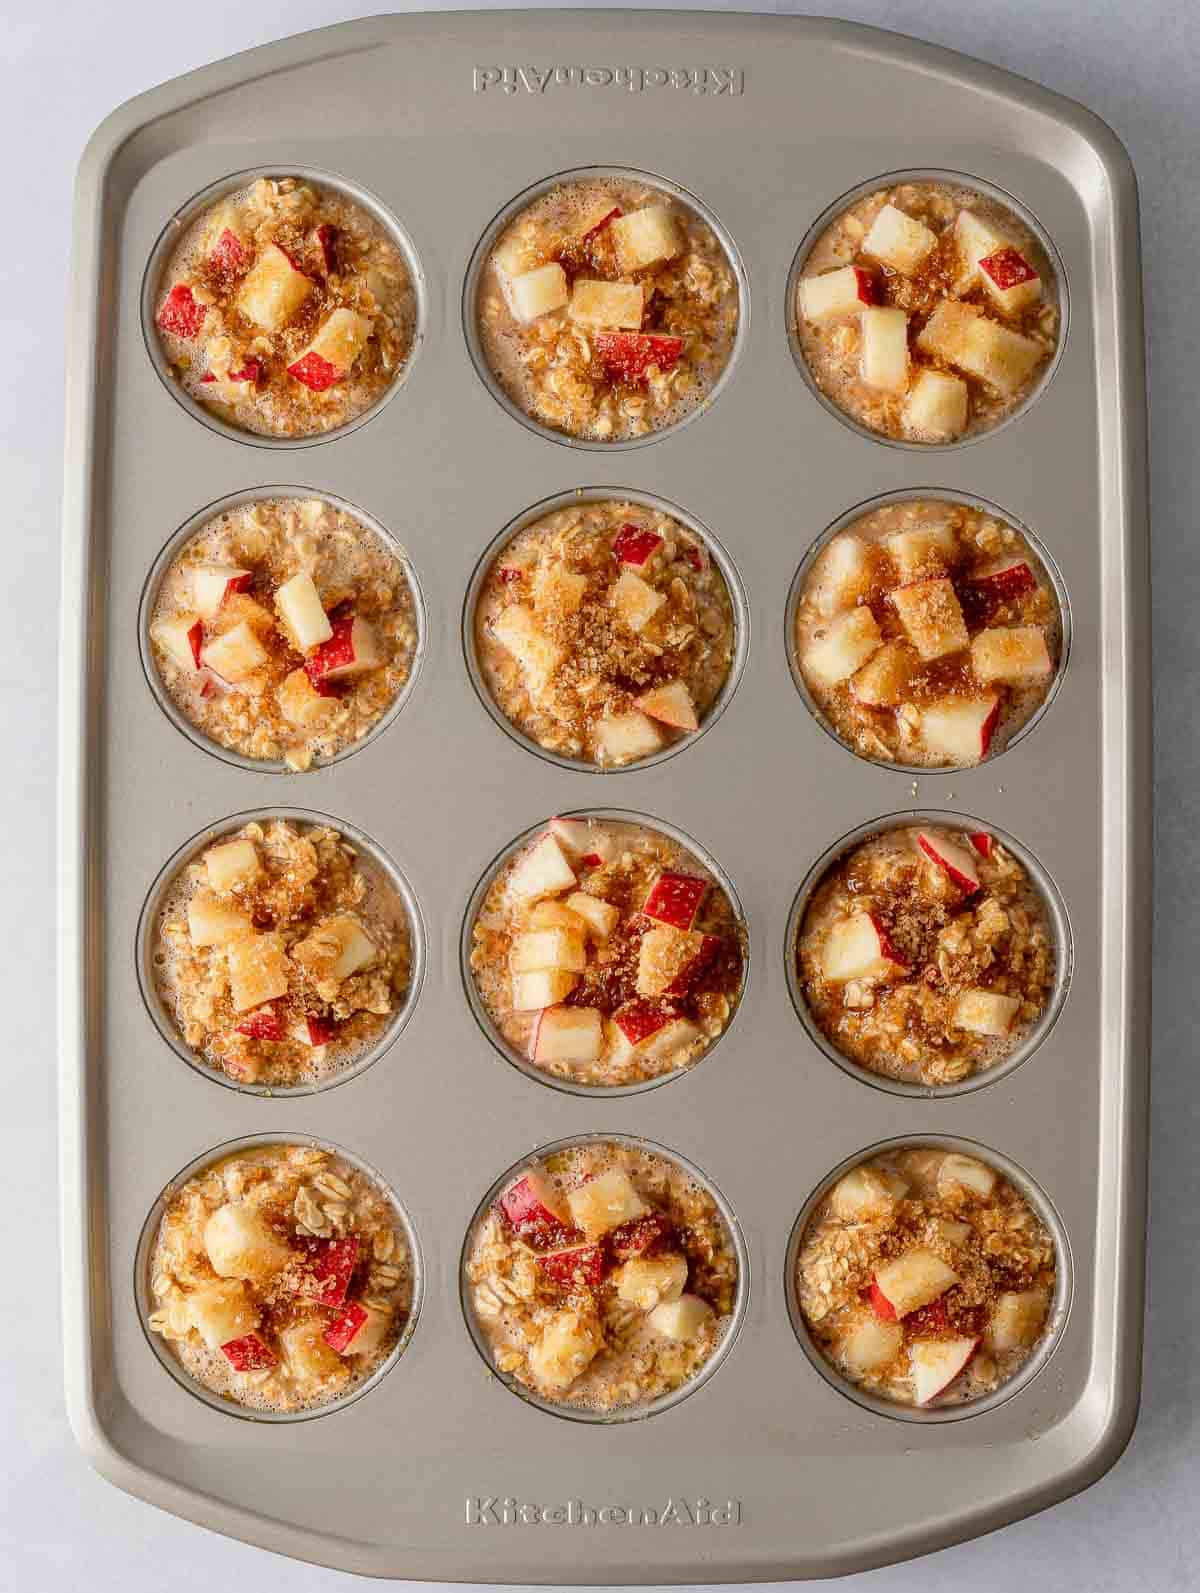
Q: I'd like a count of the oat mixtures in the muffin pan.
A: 12